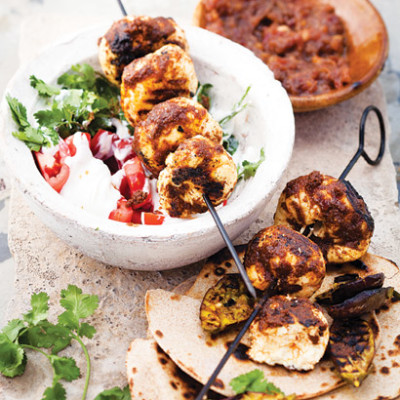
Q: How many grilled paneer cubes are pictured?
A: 7